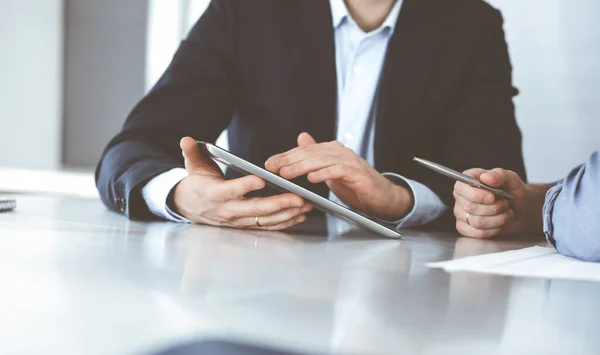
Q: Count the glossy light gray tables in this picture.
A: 1